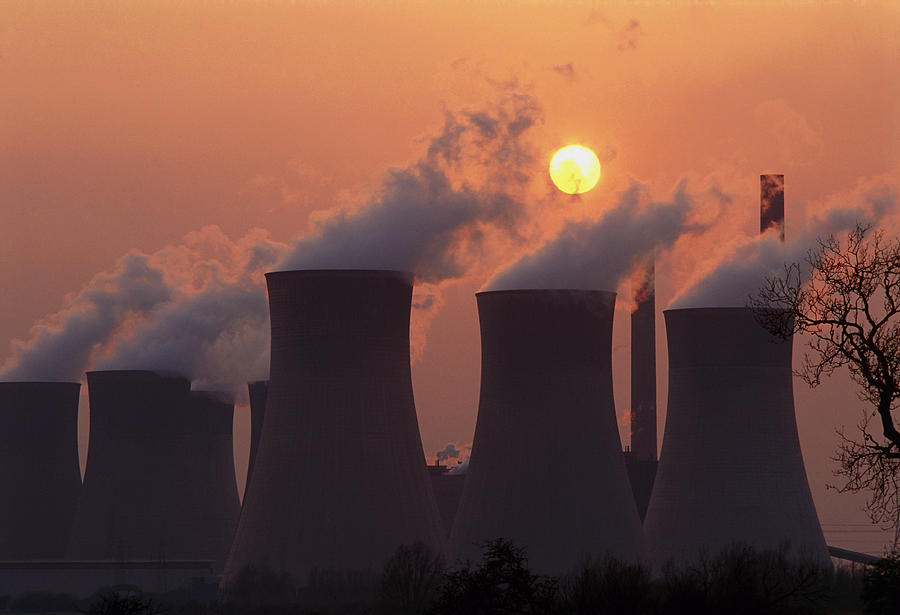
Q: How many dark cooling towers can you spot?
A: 7